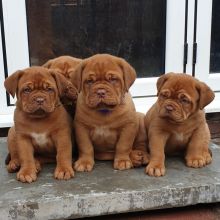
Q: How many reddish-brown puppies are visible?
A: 4